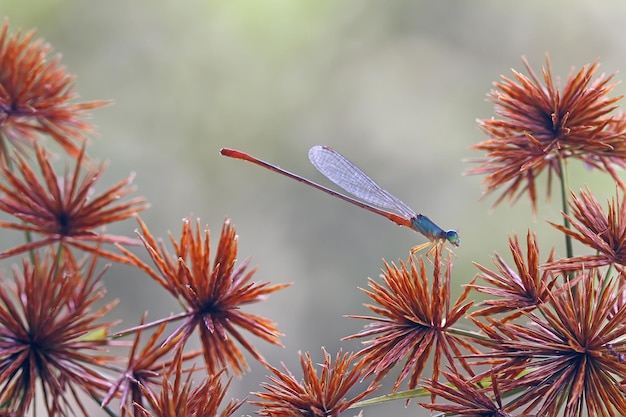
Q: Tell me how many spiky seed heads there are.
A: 13